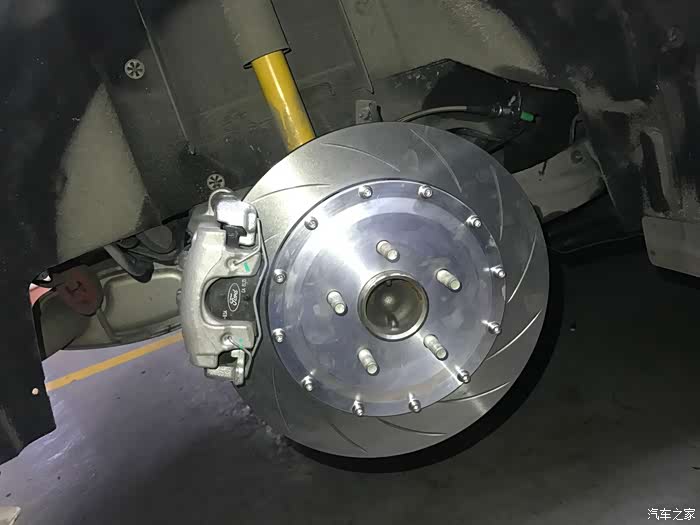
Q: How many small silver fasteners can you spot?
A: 12